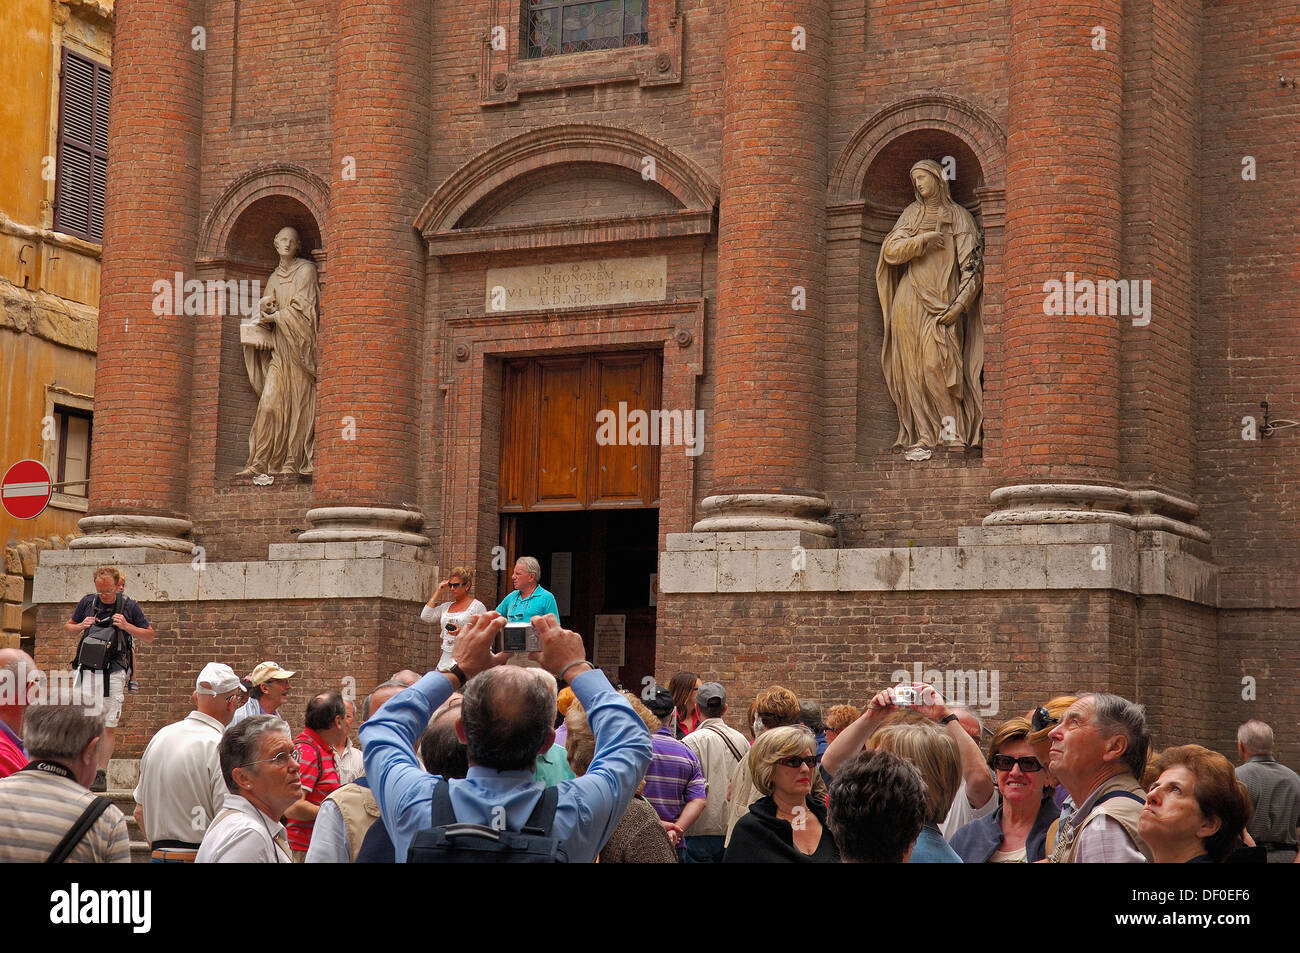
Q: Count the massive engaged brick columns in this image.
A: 4